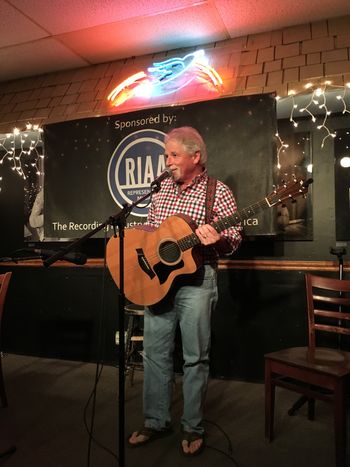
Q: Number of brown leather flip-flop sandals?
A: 2